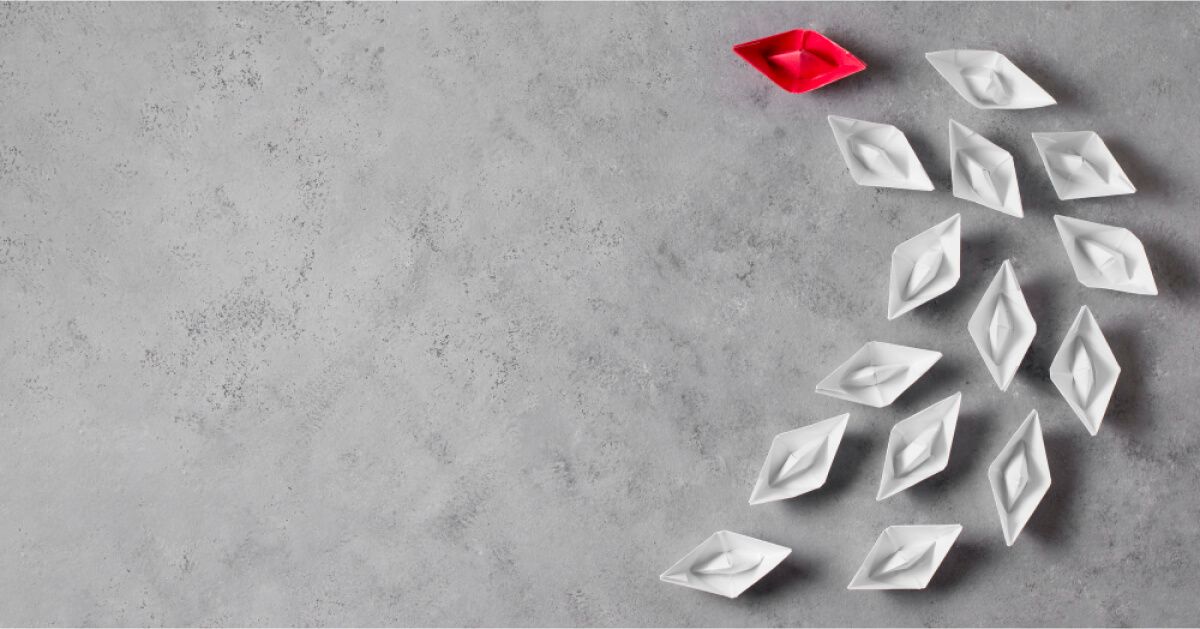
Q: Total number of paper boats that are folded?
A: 15